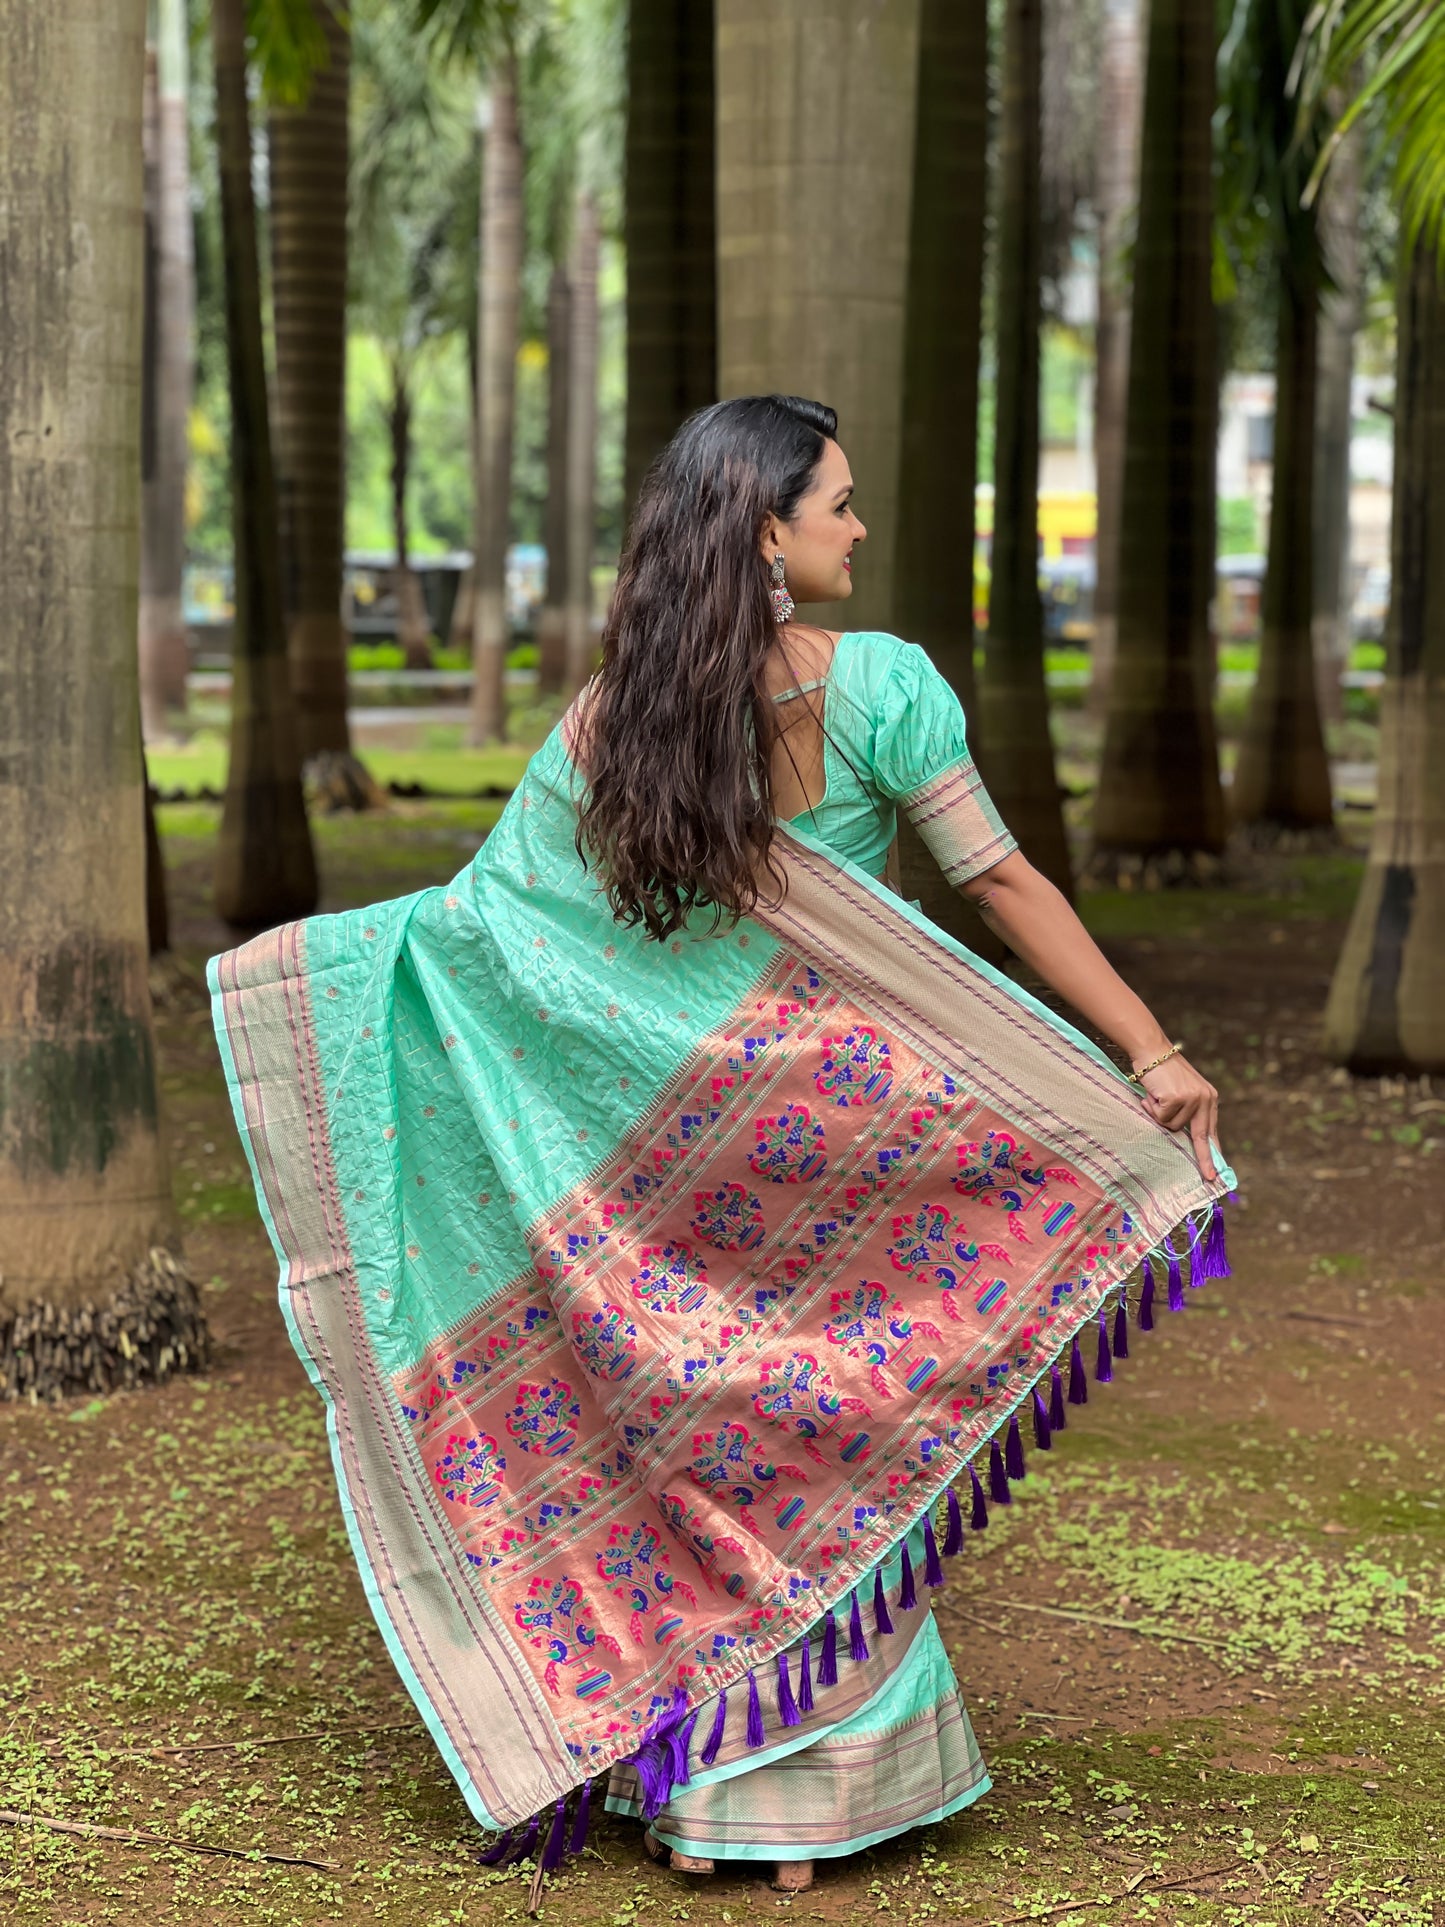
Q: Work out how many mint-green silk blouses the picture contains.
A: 1